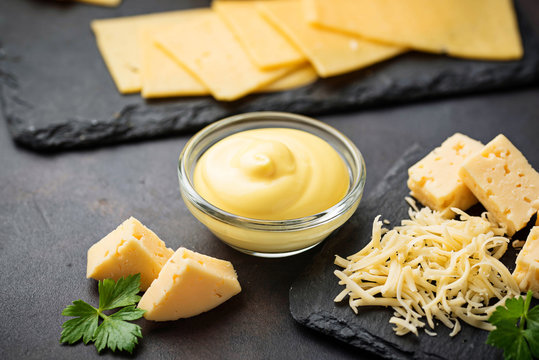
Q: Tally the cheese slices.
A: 6